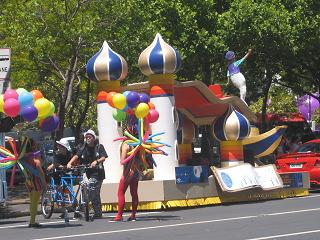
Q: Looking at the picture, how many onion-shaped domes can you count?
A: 3